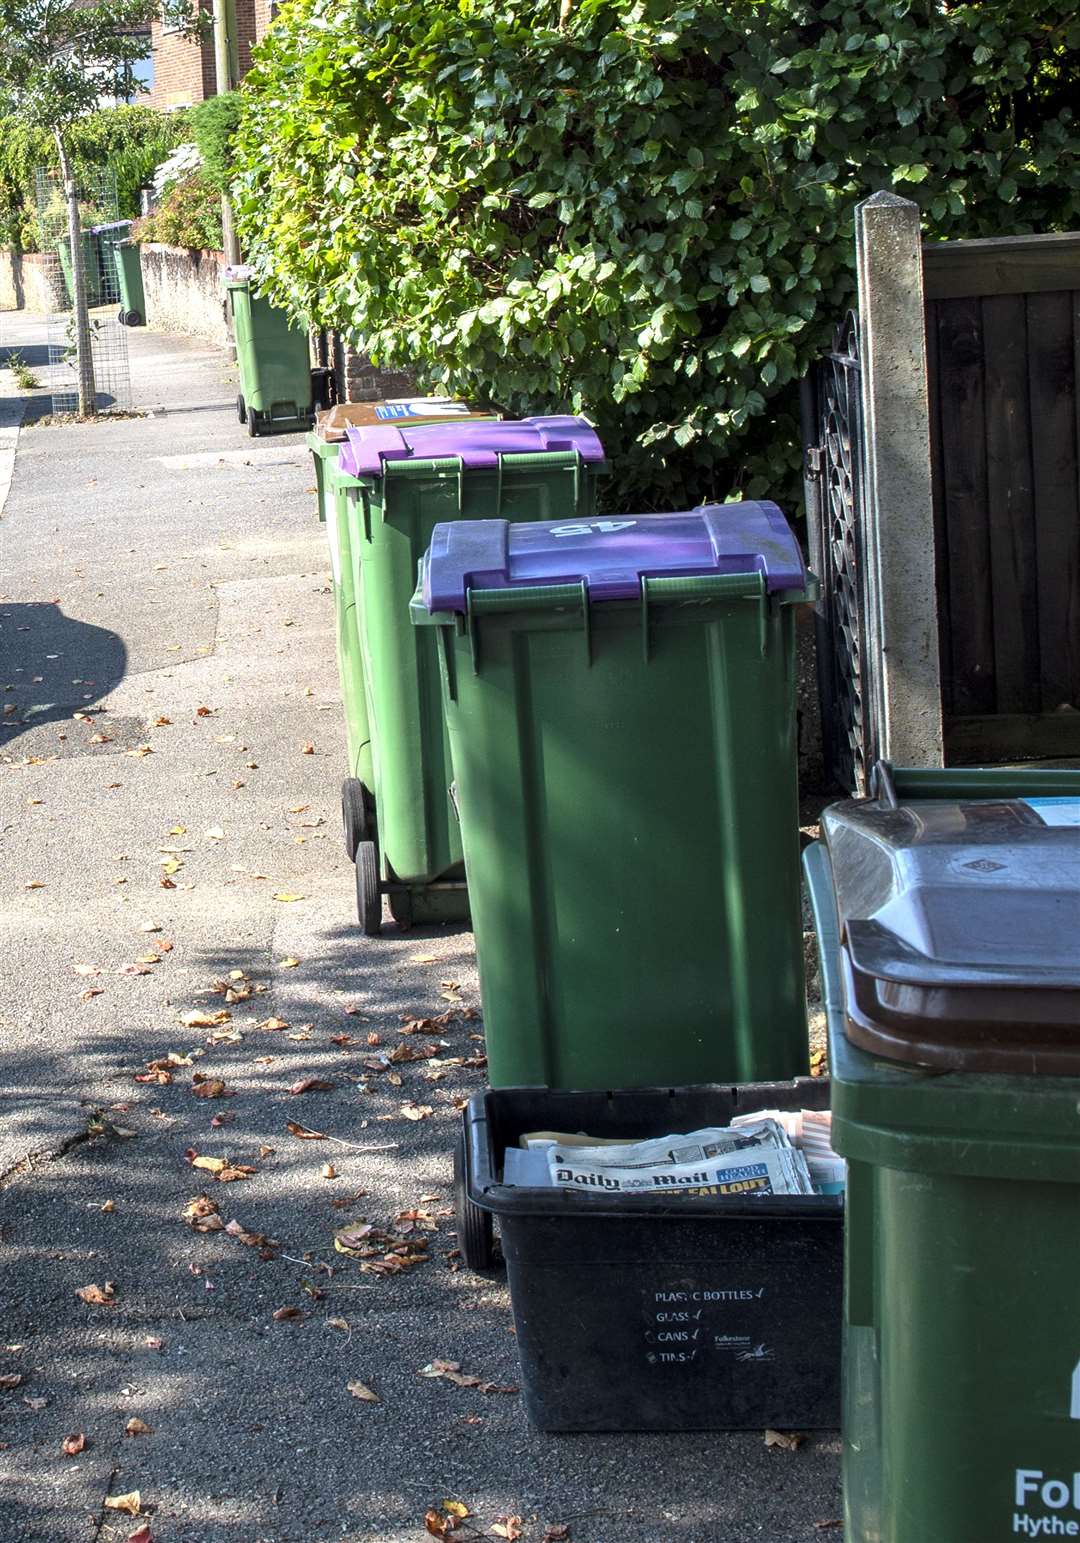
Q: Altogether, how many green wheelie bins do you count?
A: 8